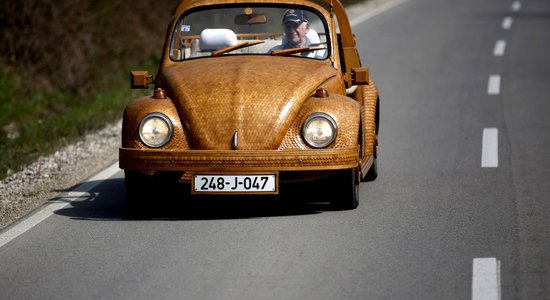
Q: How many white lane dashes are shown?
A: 6